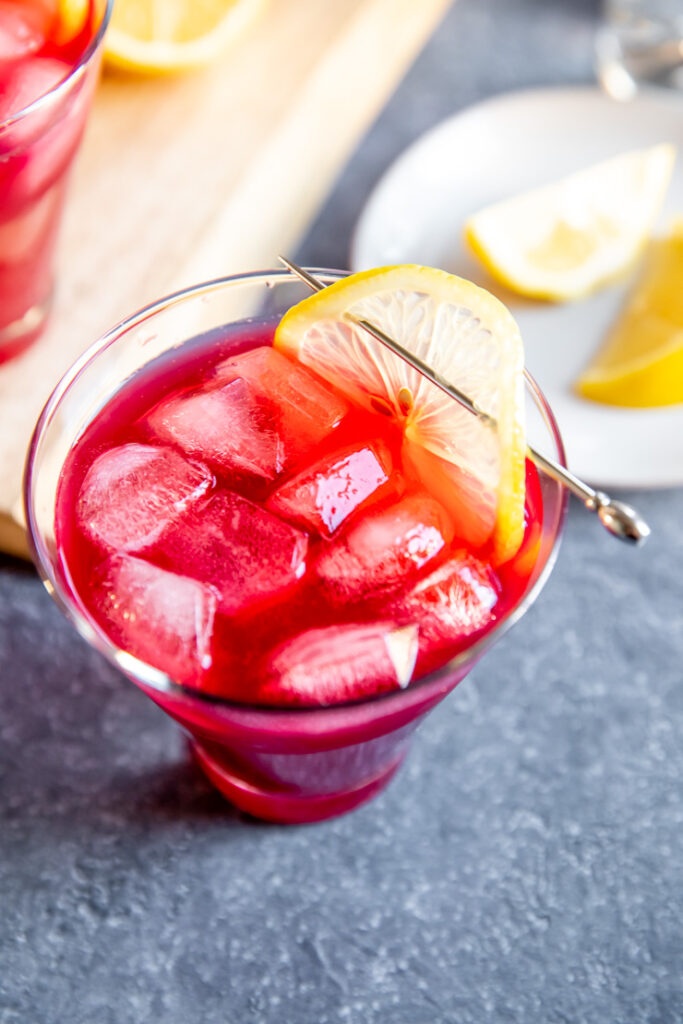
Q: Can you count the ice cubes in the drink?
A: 9